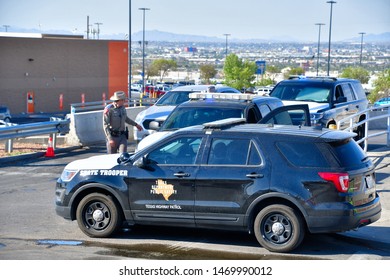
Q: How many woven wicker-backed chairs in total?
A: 0